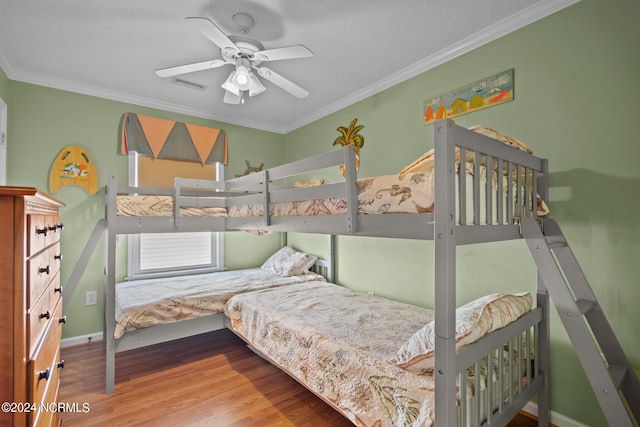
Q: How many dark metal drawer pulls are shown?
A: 10